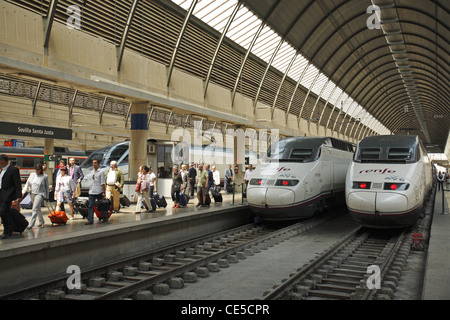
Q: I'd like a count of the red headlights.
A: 4